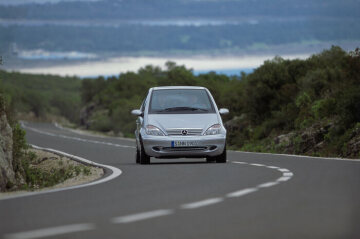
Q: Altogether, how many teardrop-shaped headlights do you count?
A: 2